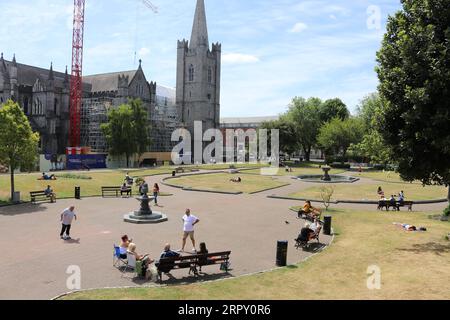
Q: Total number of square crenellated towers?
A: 1